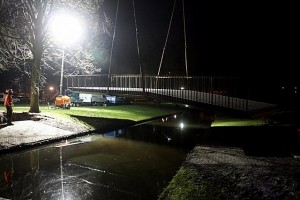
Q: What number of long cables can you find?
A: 4